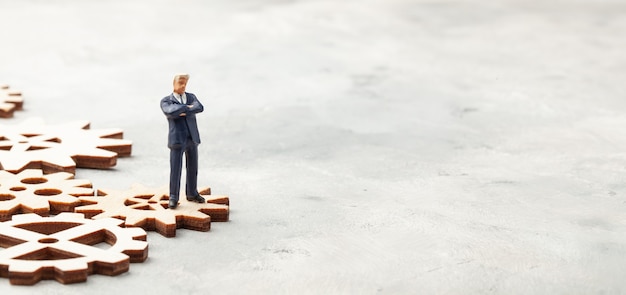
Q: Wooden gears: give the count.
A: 5